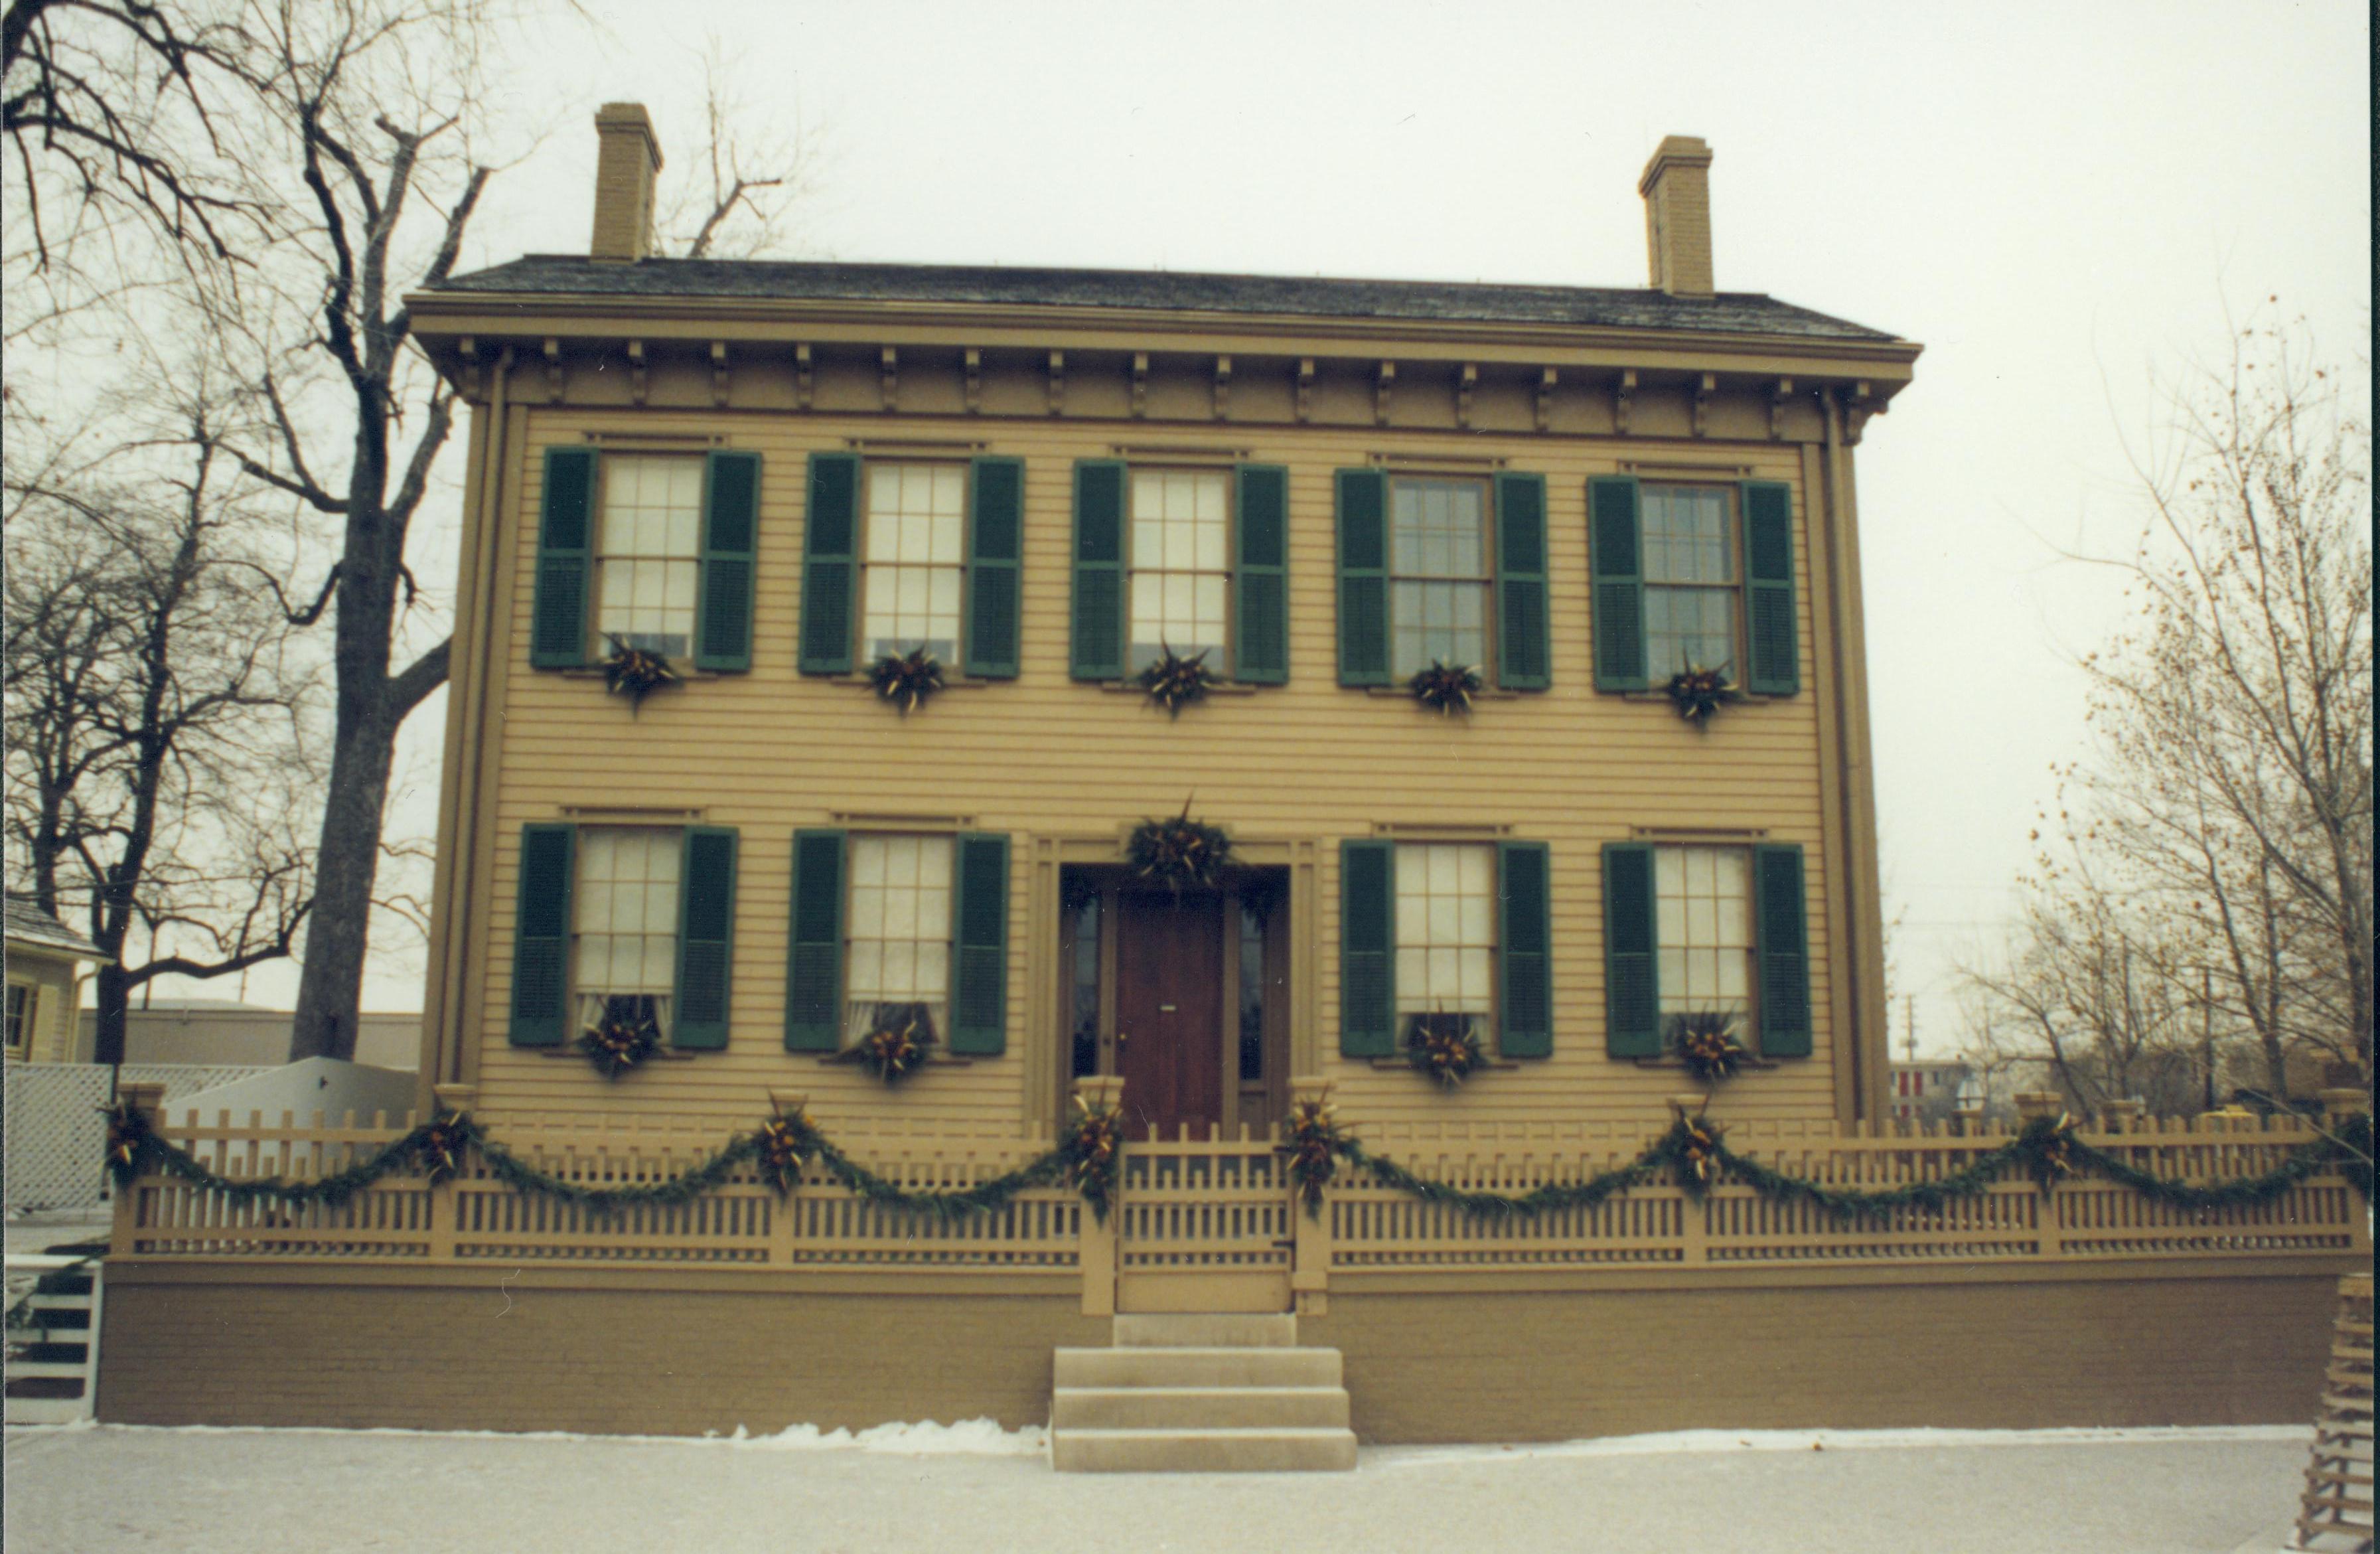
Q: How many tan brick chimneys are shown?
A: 2